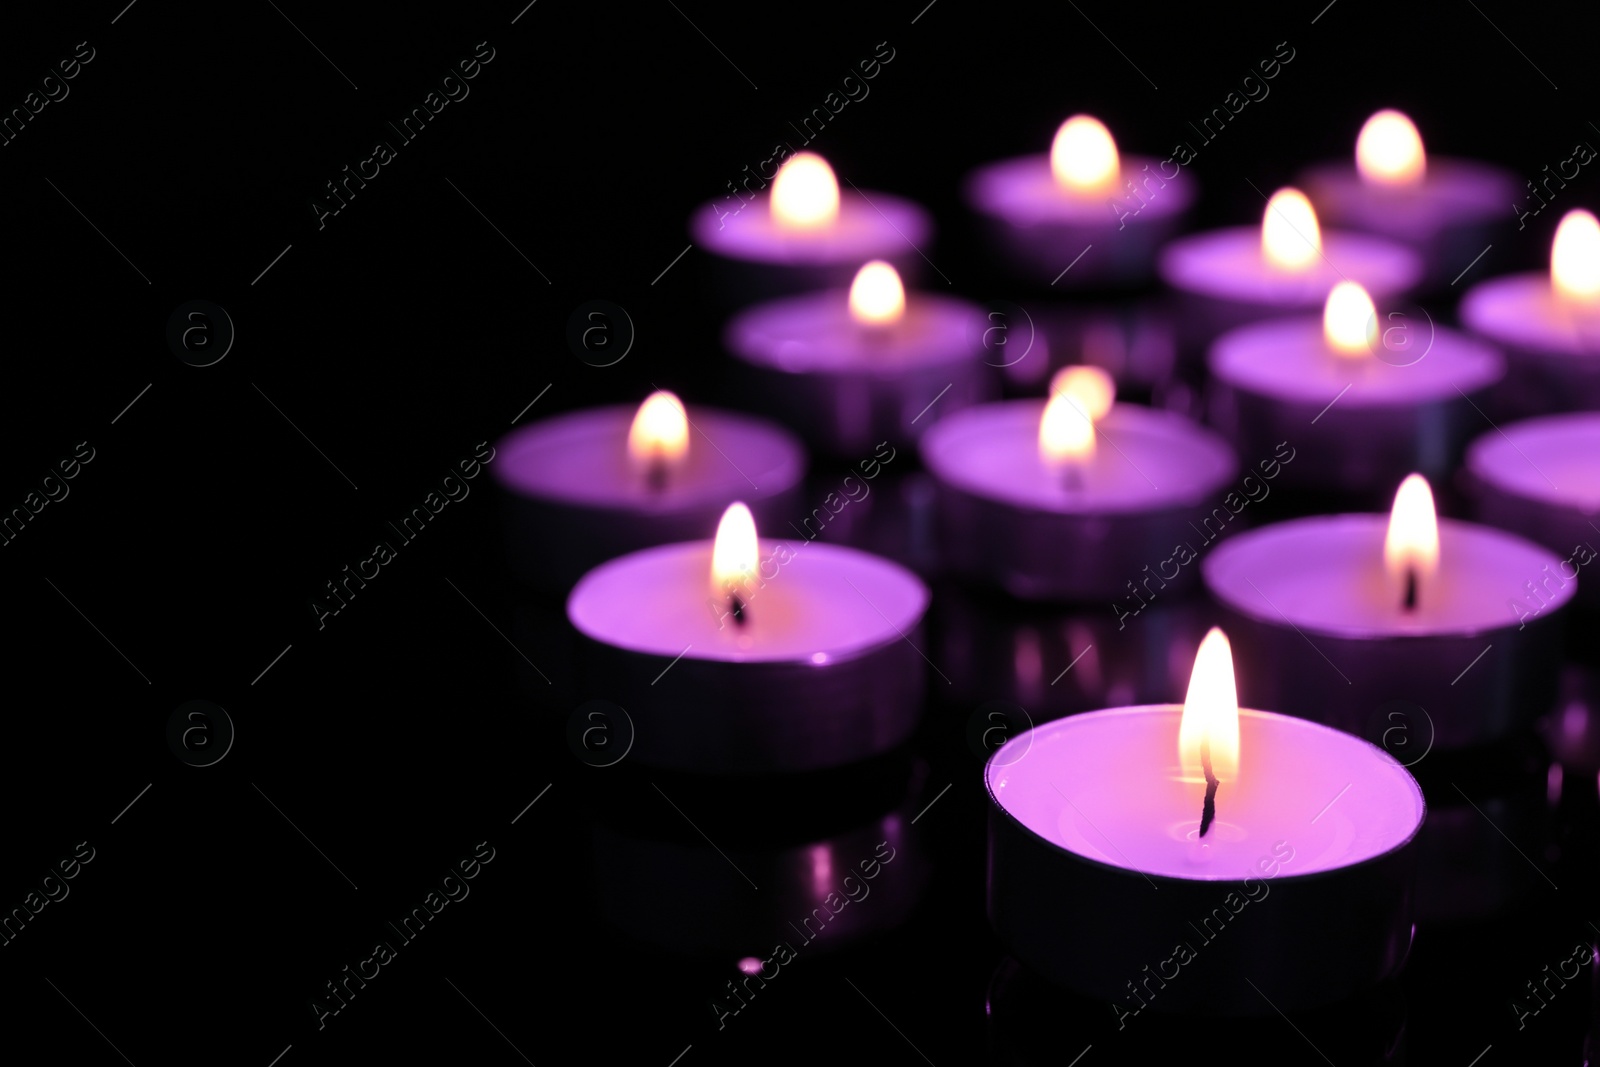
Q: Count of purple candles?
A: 13